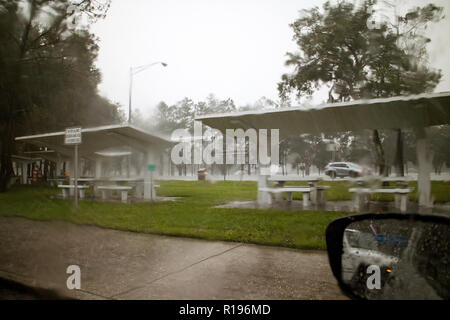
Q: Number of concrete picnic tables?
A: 4